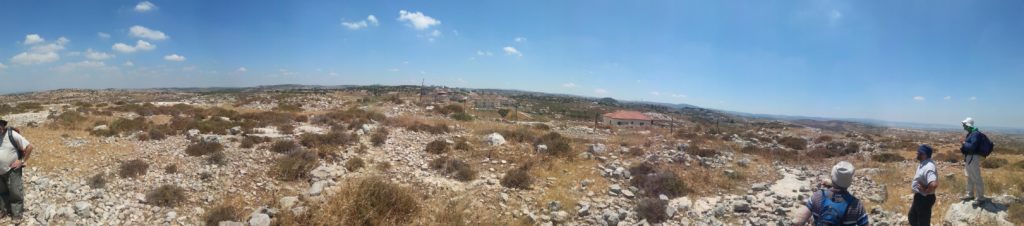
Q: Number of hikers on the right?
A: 3